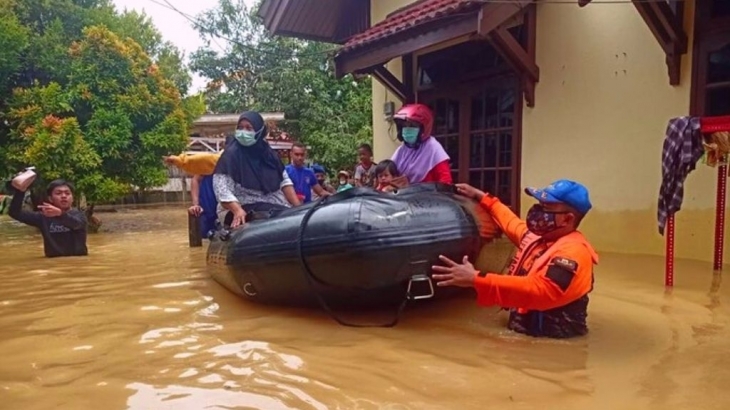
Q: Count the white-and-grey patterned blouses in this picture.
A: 1